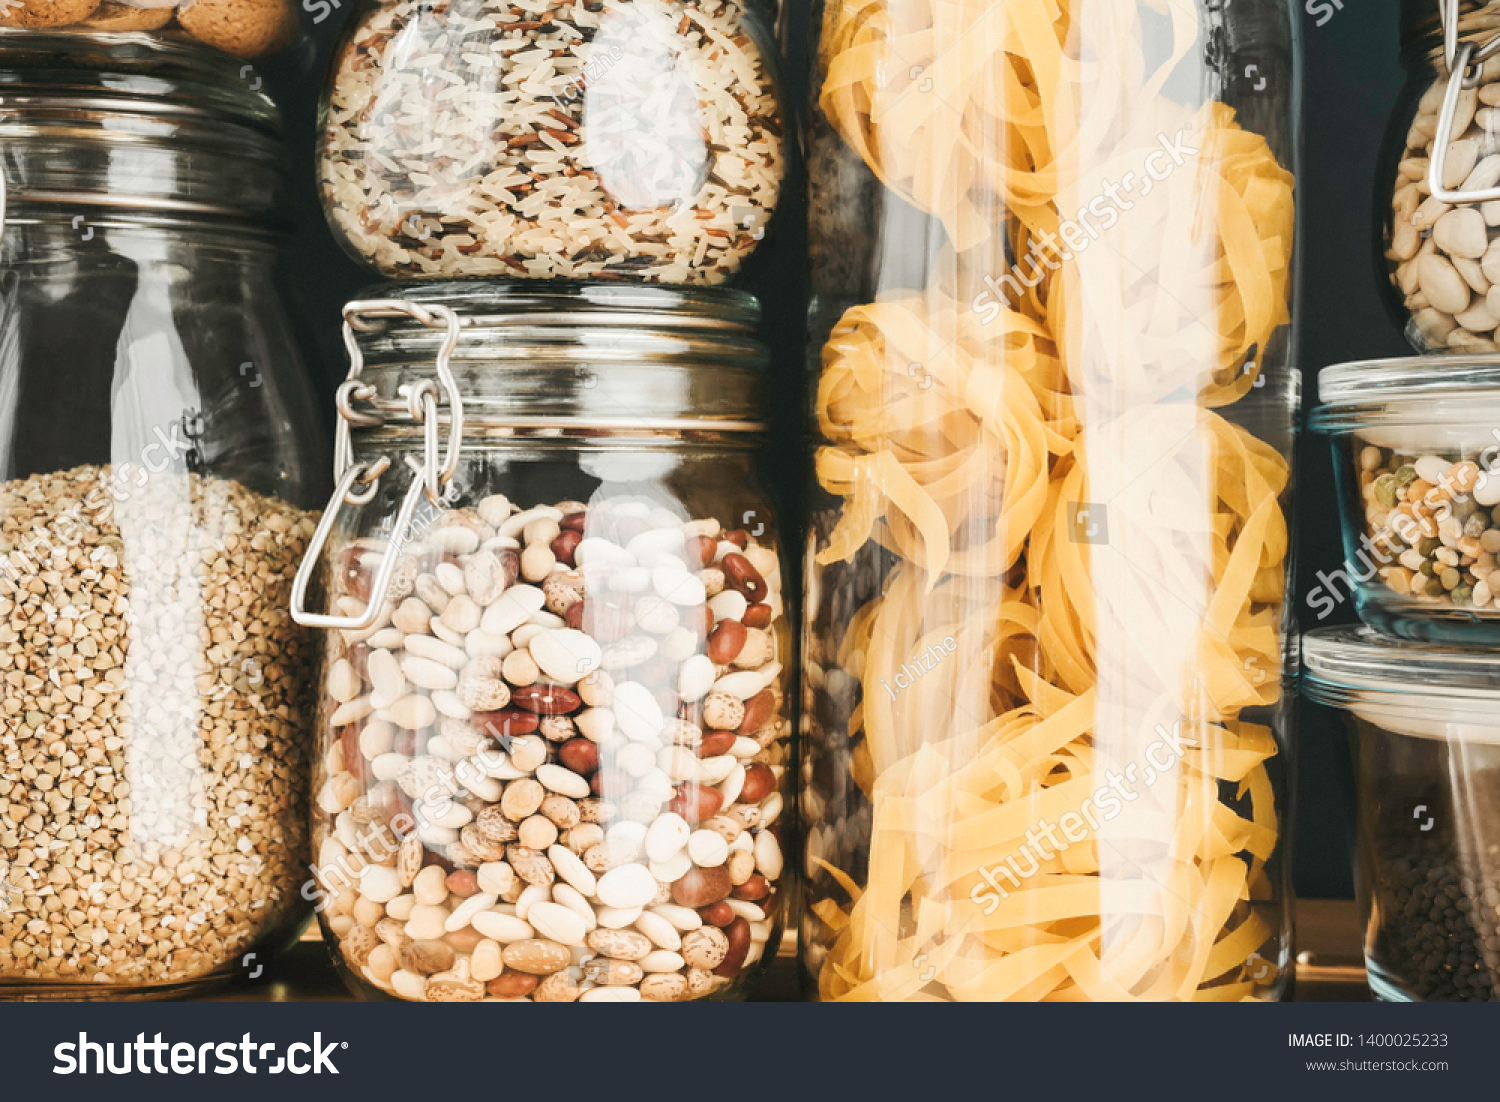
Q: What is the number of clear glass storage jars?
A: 8